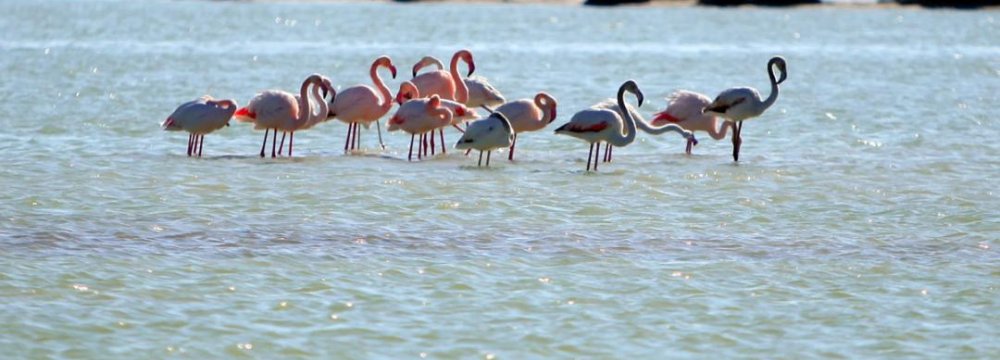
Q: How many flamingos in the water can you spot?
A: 14